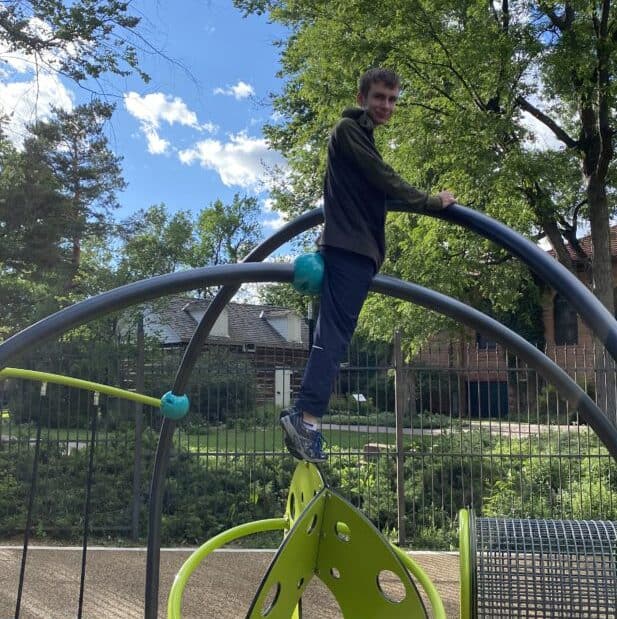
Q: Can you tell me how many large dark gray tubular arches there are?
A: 2